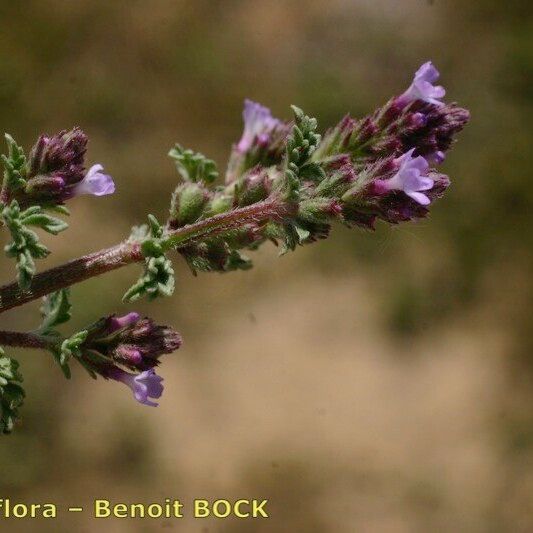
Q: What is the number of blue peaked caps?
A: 0